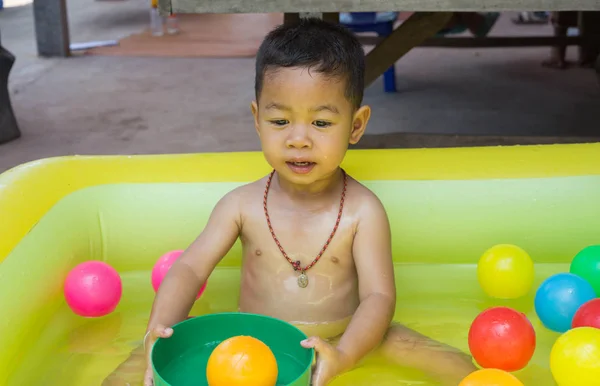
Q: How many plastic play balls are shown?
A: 10